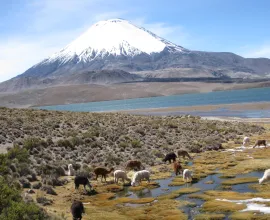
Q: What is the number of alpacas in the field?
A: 14